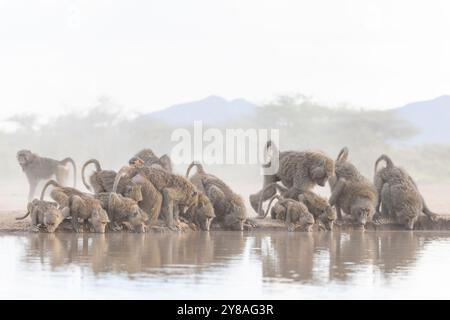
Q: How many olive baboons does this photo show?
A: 14